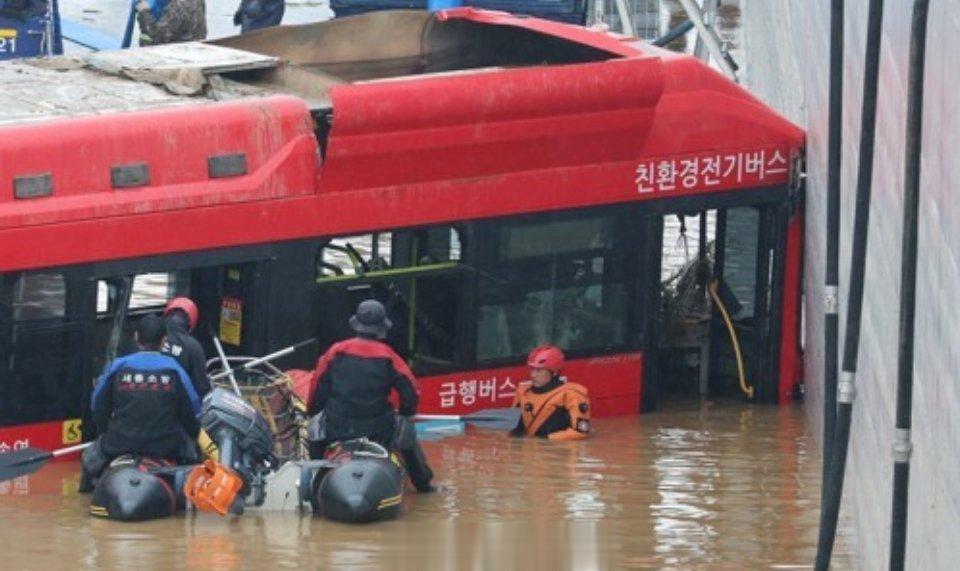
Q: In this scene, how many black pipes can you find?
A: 3